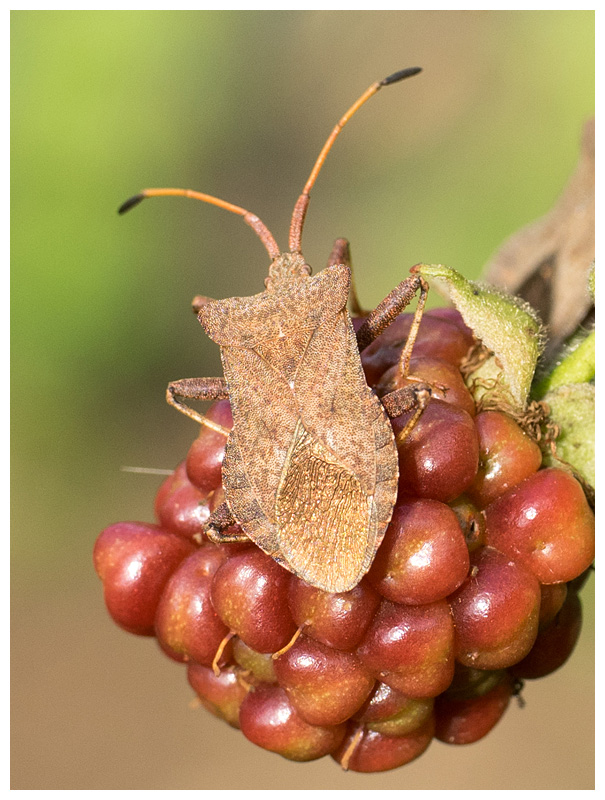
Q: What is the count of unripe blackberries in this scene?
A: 1